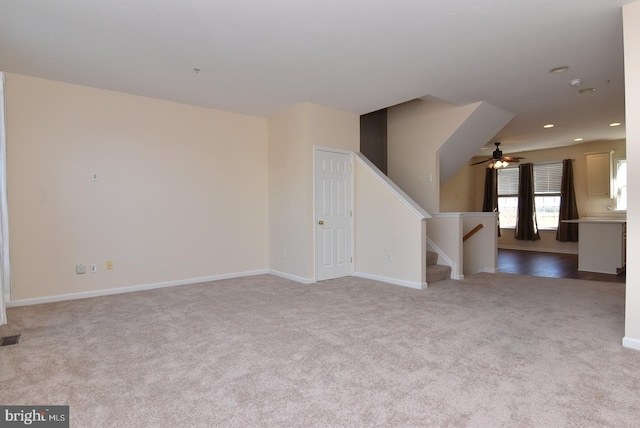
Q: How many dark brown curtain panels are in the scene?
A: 3